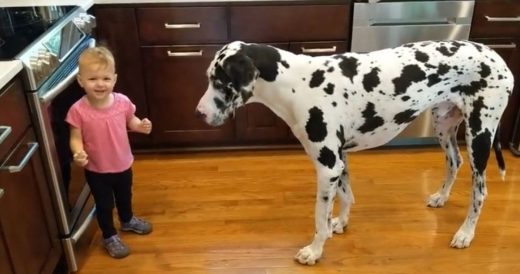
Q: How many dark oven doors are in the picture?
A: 1